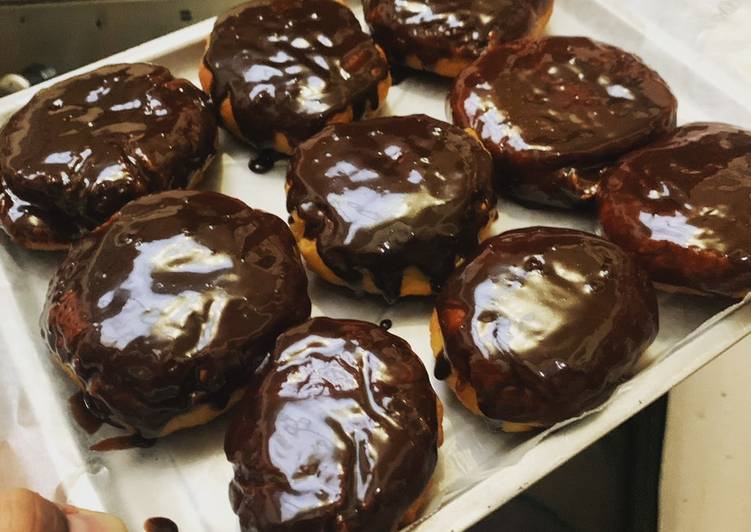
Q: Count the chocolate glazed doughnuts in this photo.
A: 9